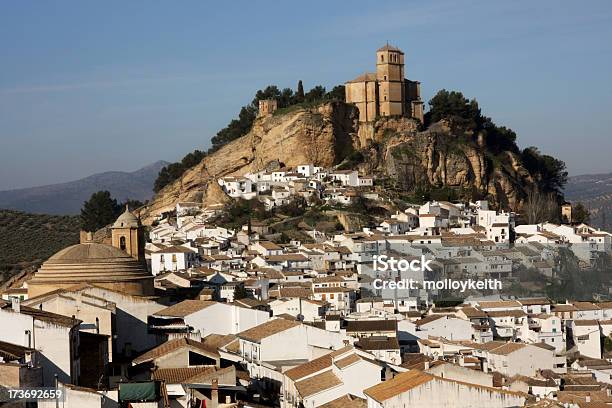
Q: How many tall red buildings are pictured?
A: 0